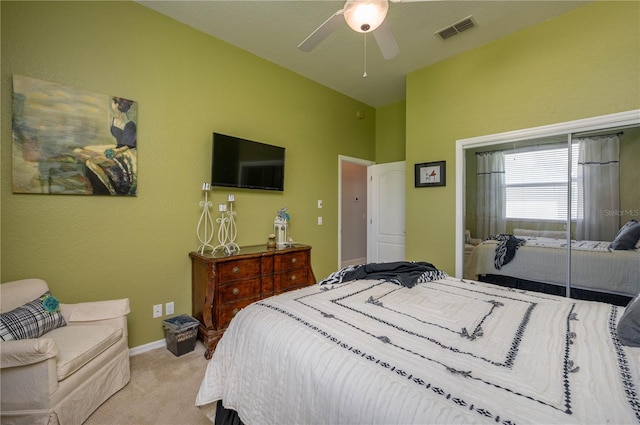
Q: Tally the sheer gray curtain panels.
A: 2